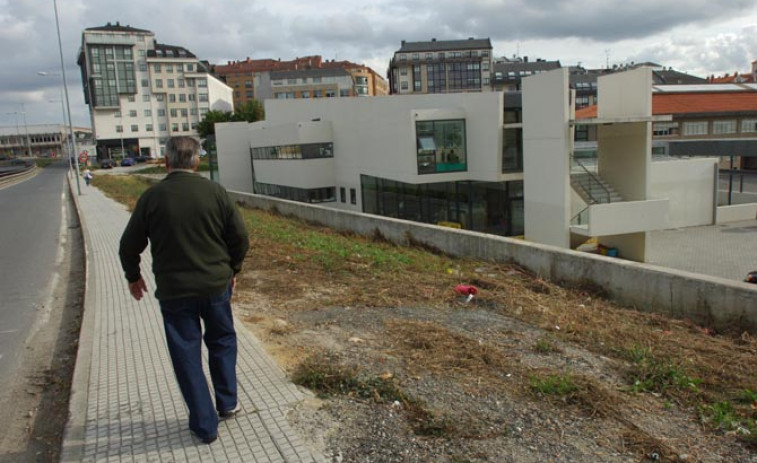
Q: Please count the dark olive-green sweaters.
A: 1